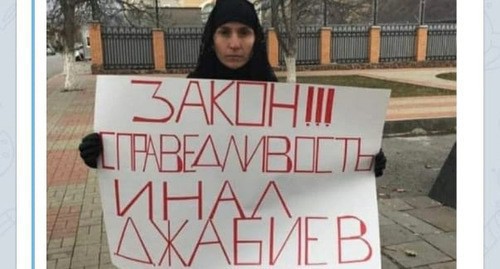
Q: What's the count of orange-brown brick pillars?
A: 6